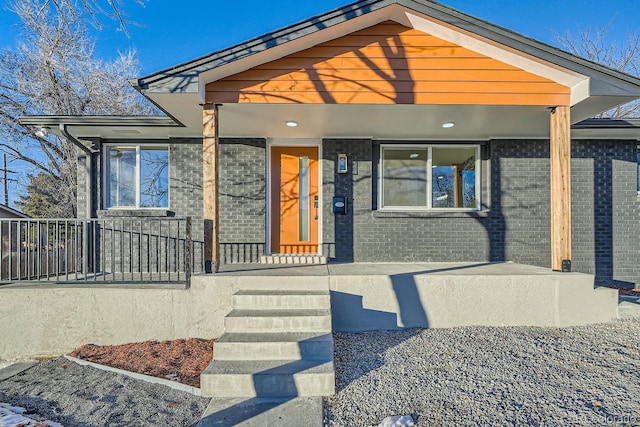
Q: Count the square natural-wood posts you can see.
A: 2